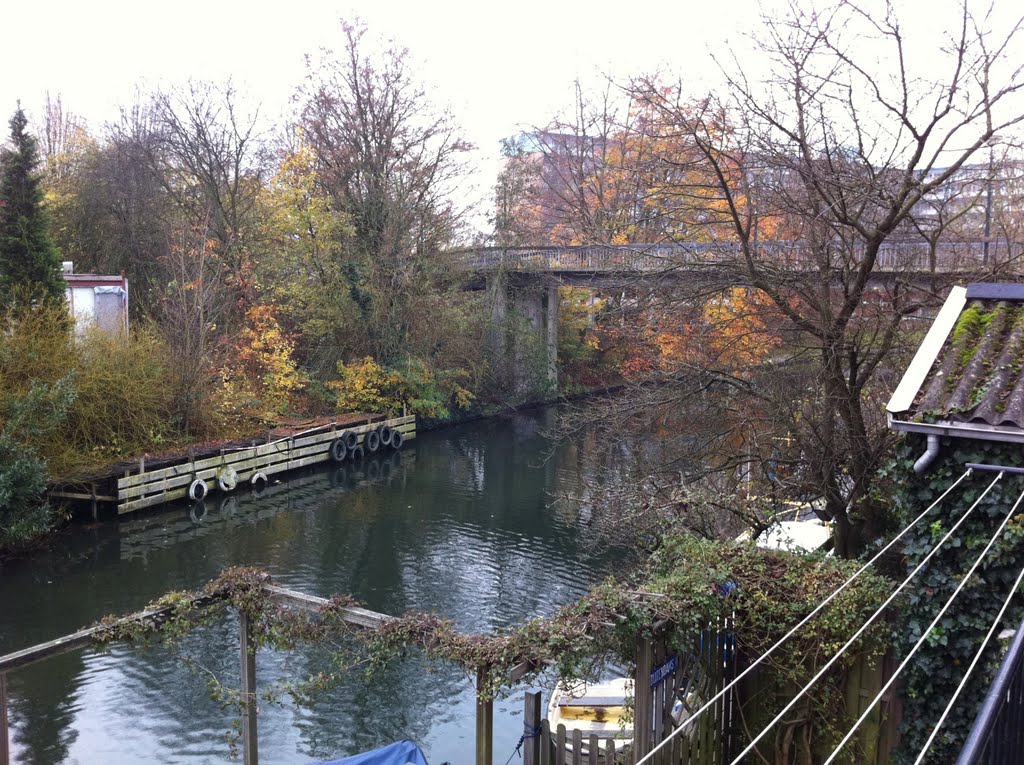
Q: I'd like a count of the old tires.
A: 9